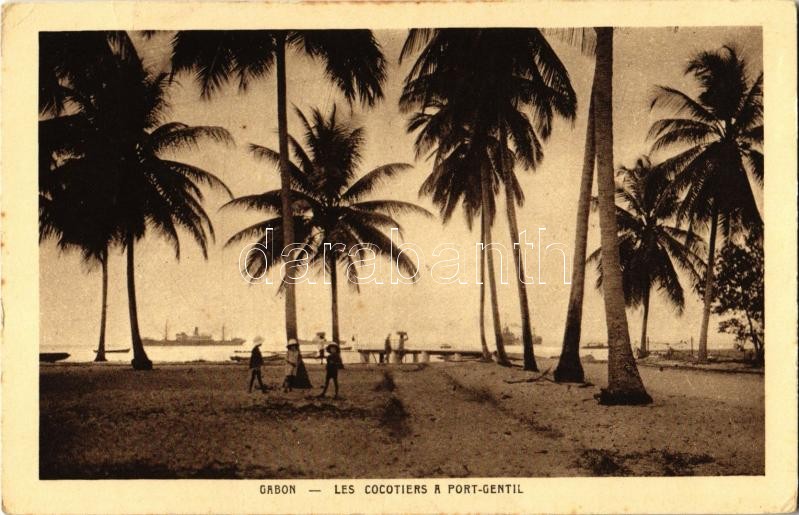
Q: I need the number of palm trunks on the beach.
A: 11